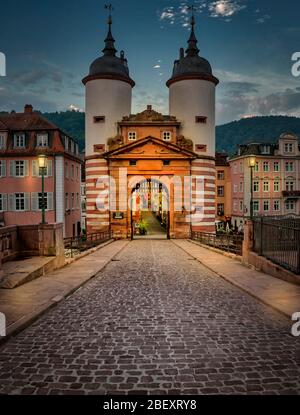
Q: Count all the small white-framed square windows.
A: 2